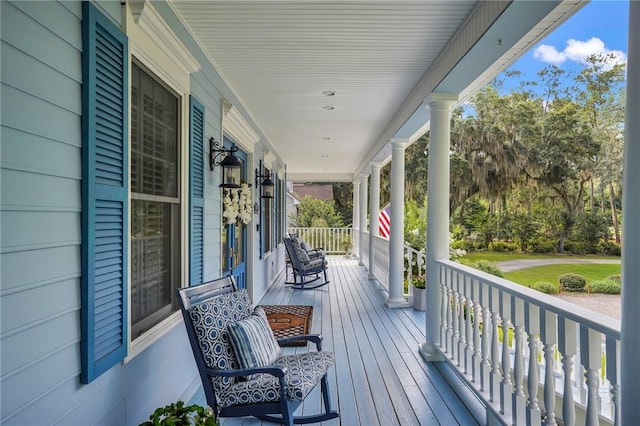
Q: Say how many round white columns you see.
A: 6